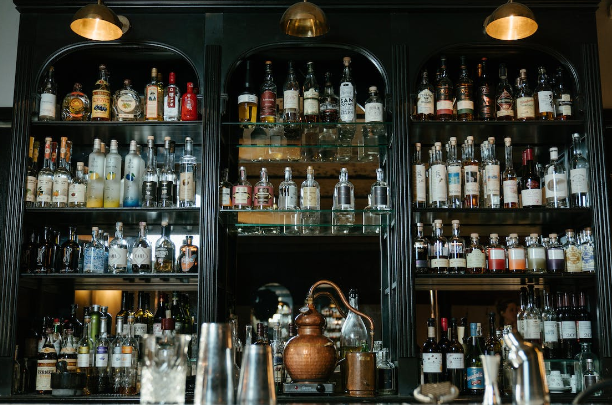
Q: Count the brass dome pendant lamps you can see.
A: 3